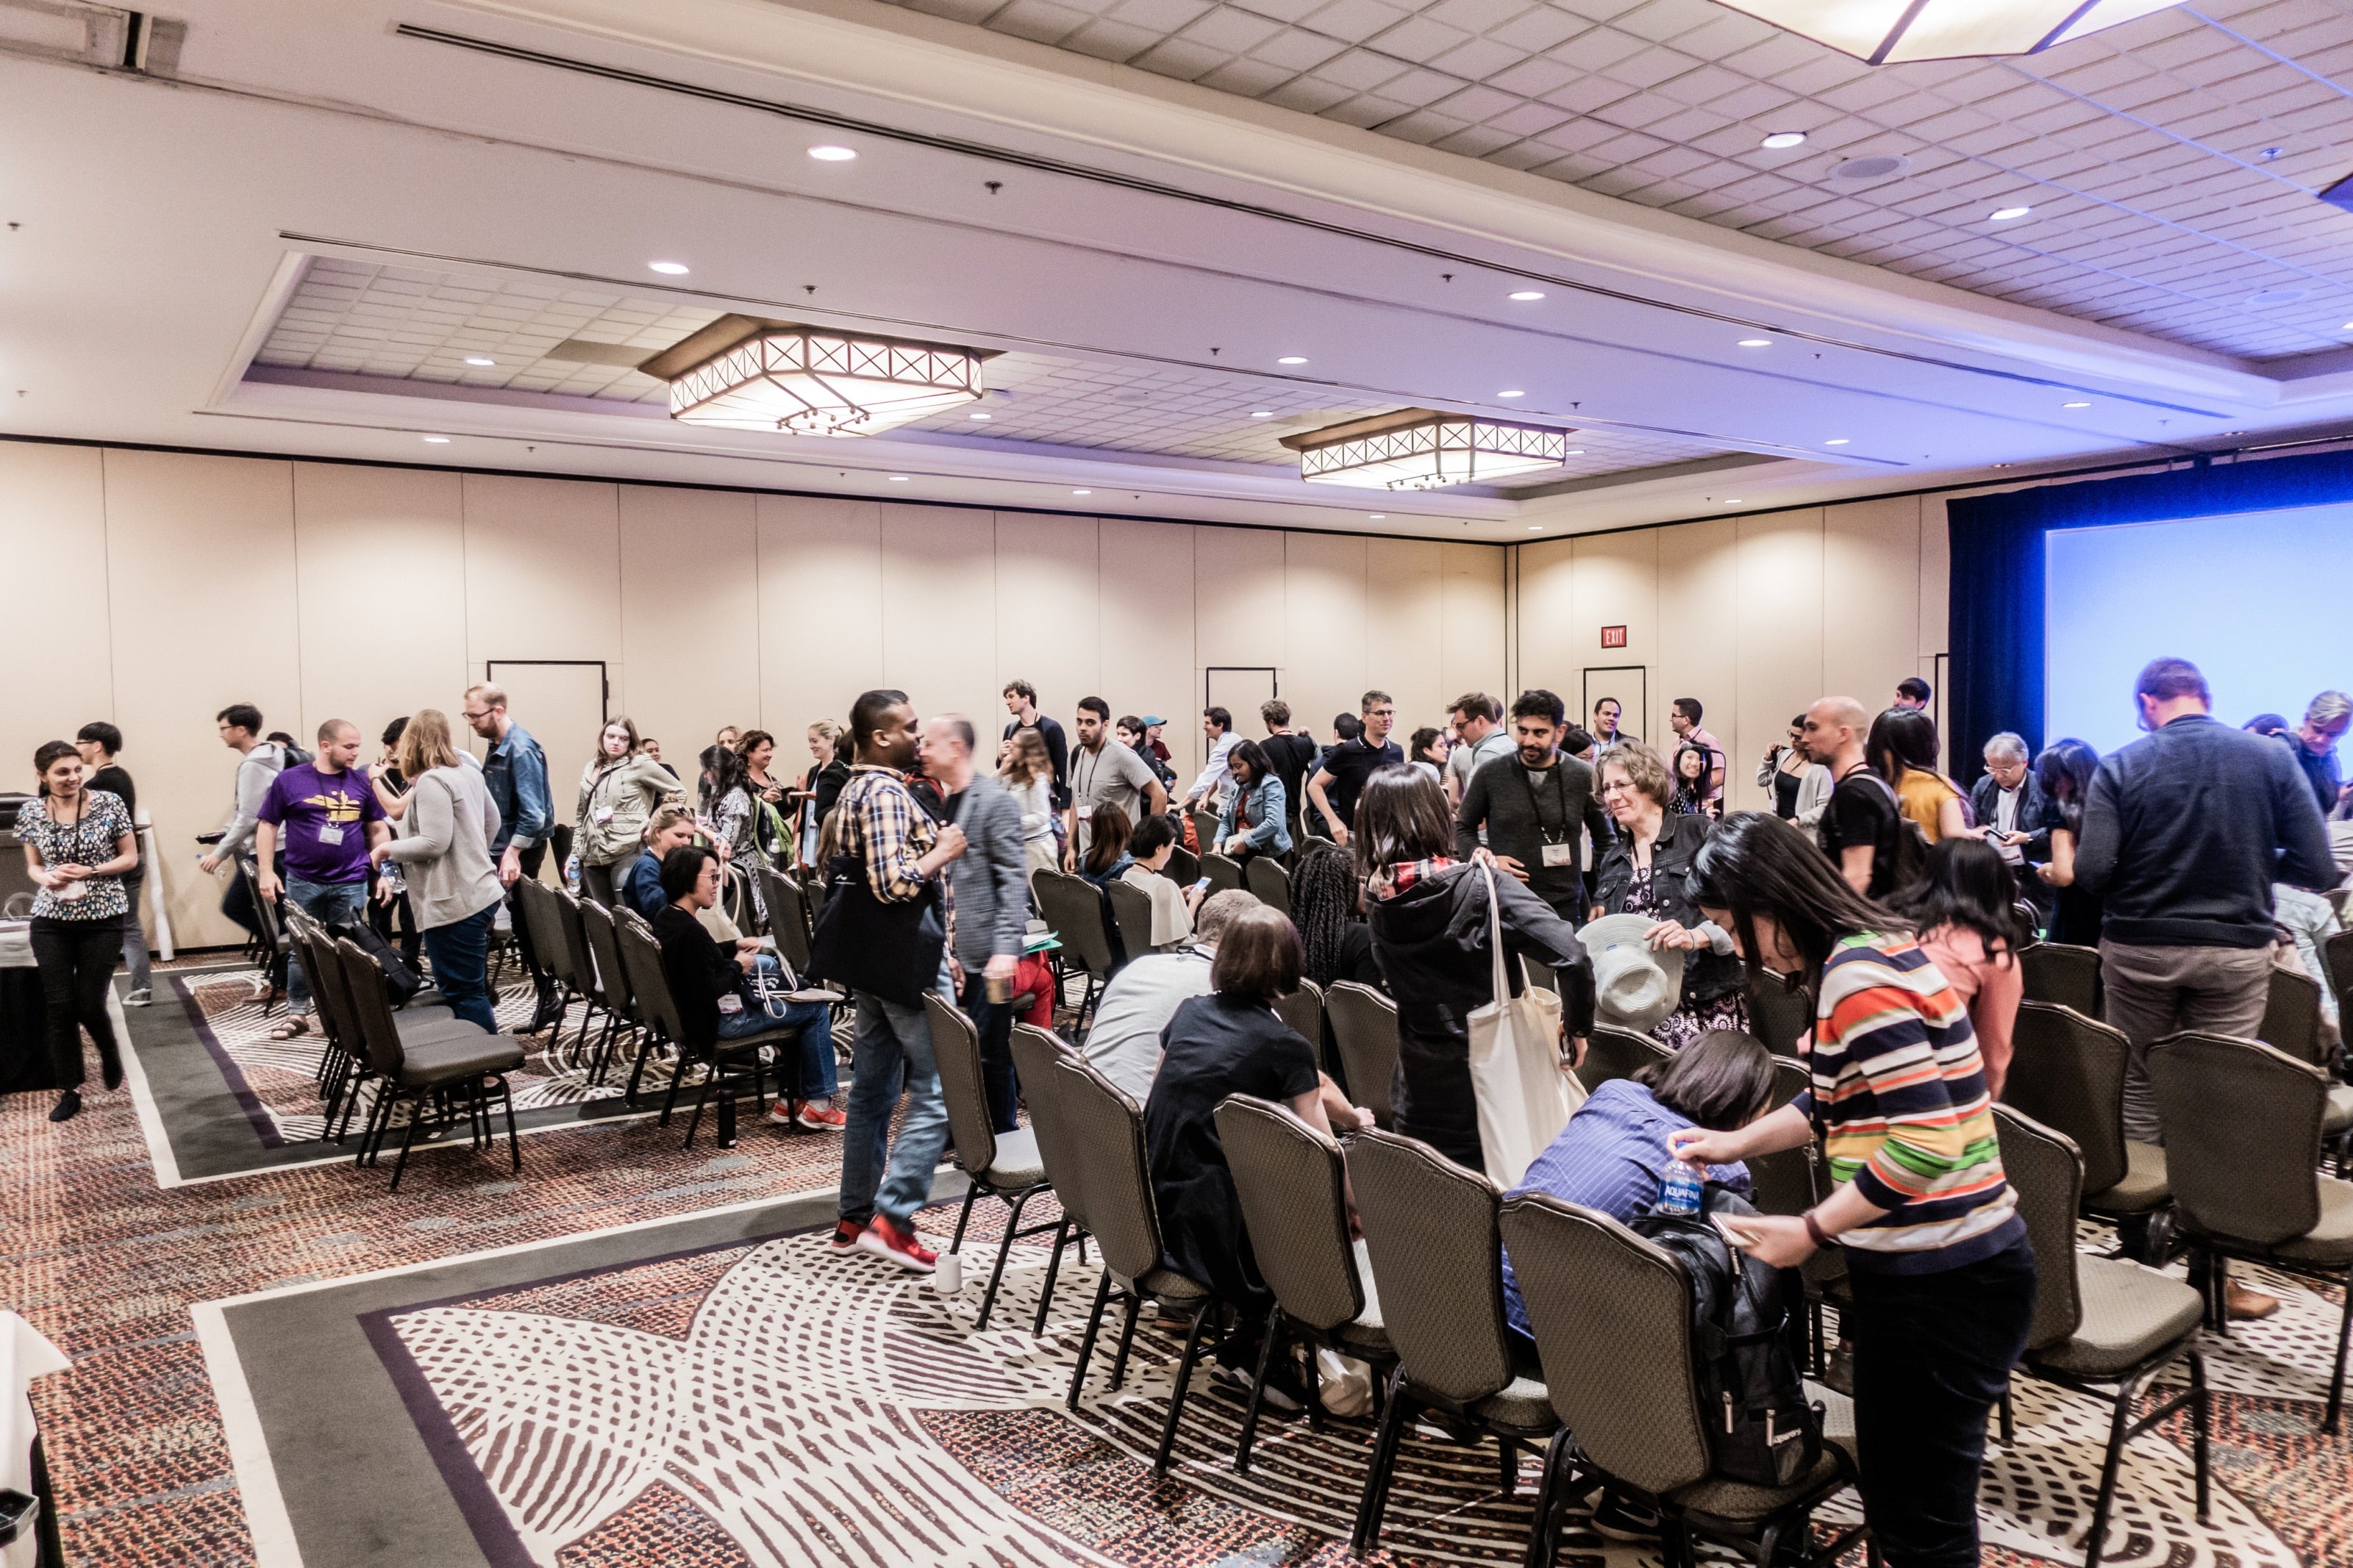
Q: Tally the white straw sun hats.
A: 1